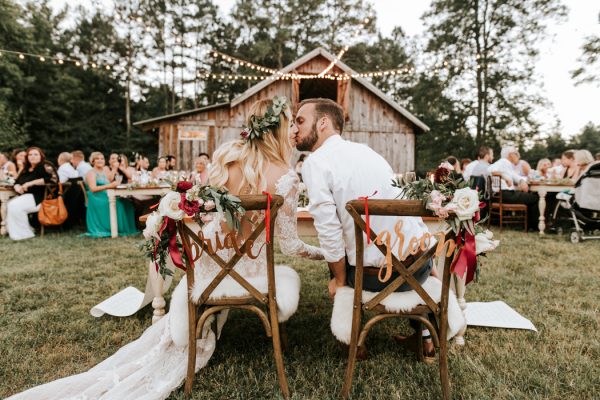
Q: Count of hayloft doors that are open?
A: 2